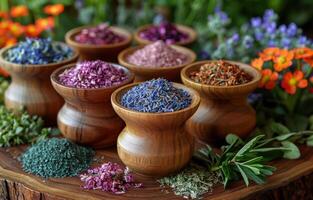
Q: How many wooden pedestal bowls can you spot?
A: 7